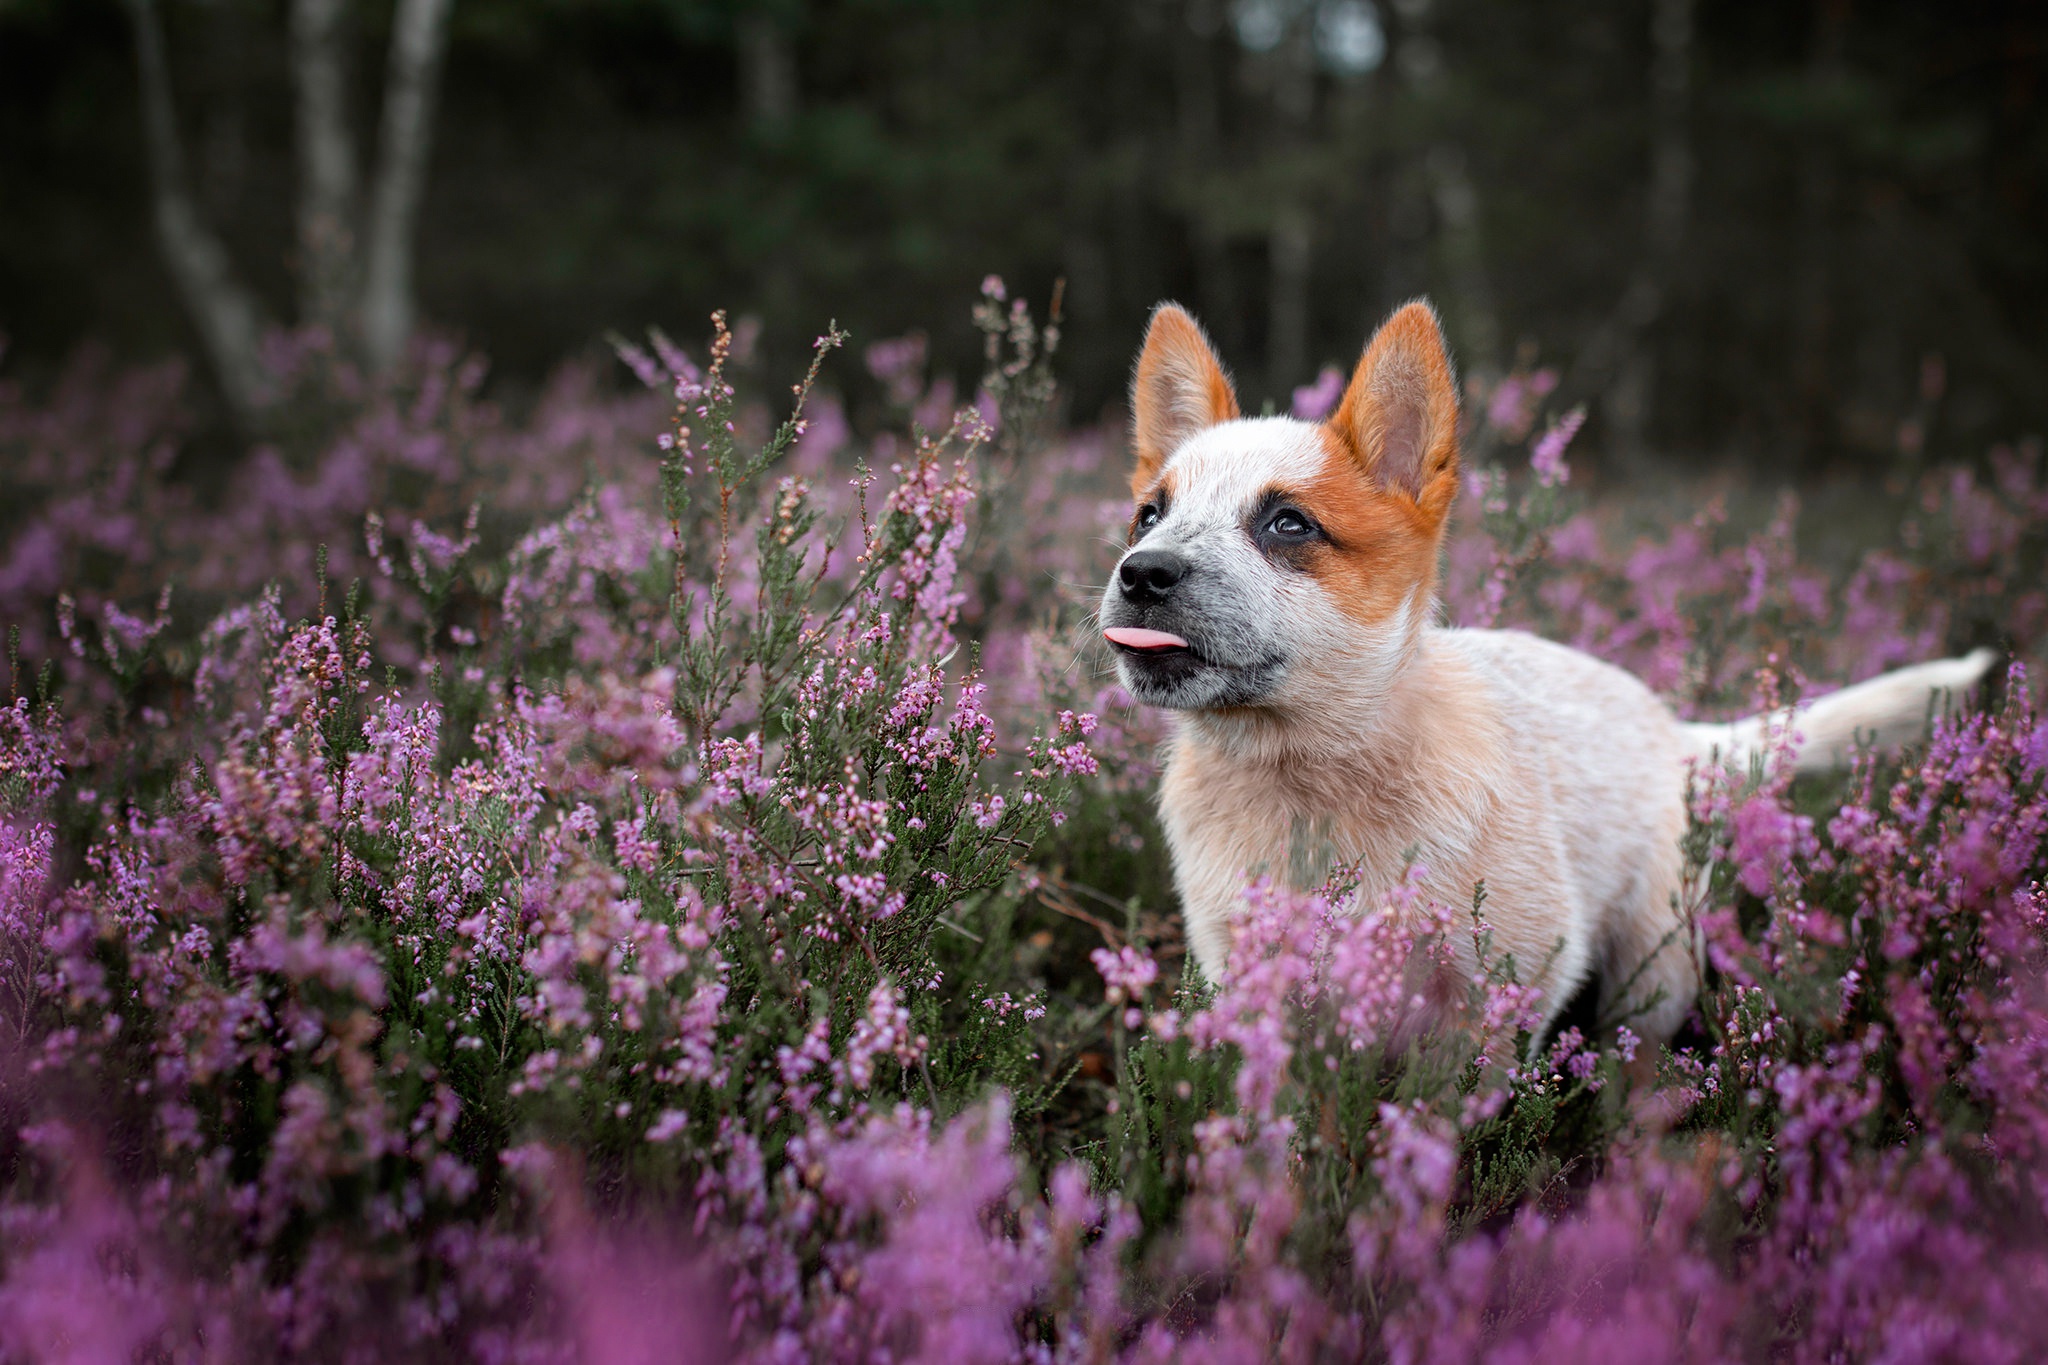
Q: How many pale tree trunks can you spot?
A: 3